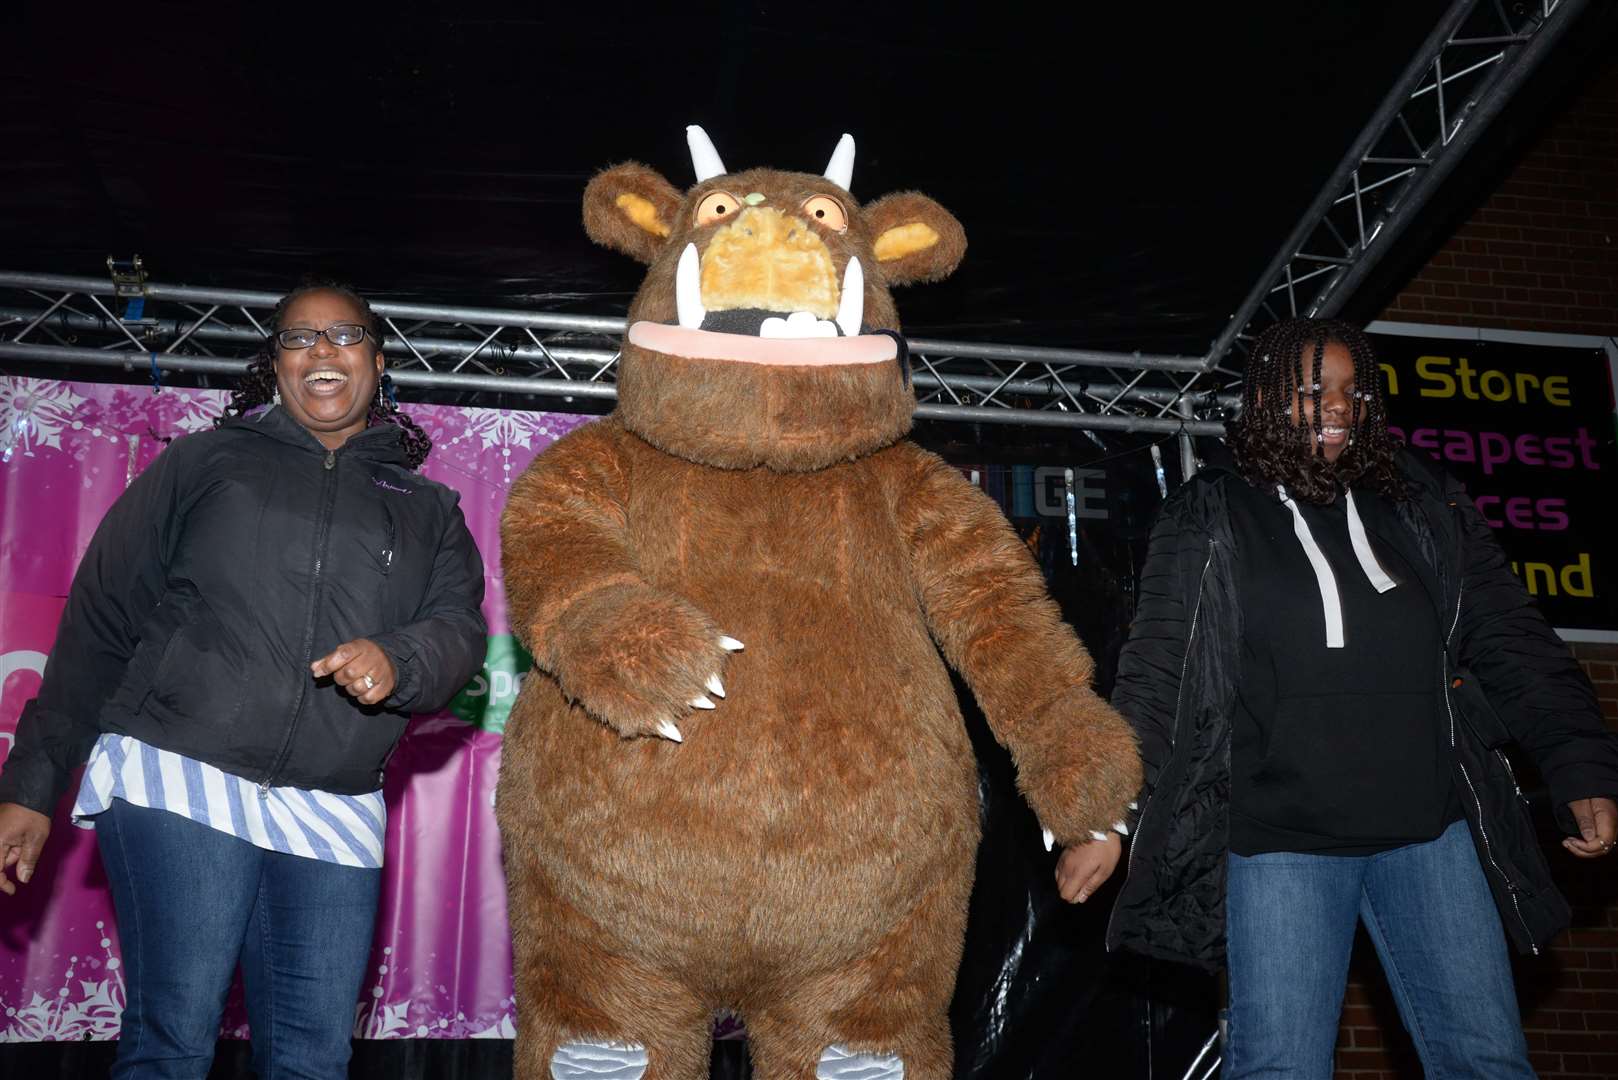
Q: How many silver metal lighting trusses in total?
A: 2